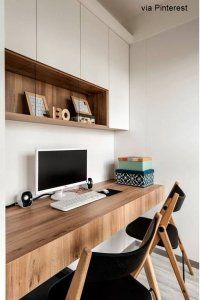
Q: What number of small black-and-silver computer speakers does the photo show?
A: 2